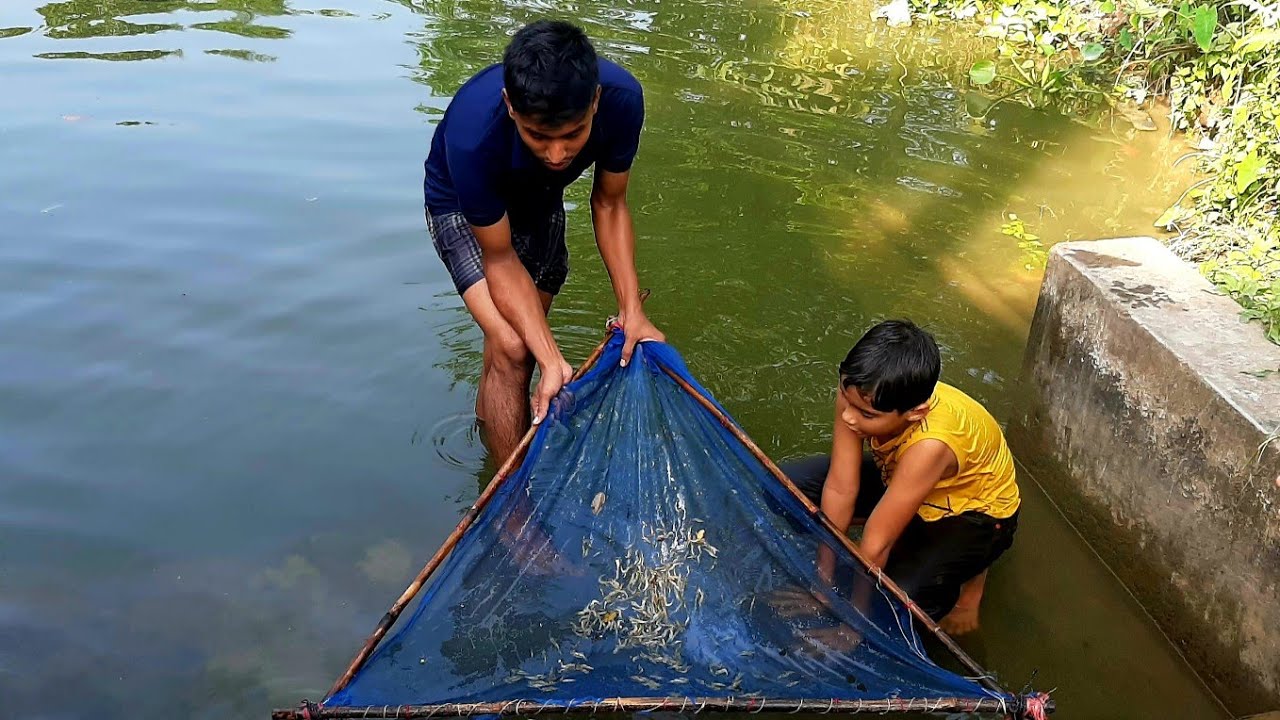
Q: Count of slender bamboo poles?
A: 3